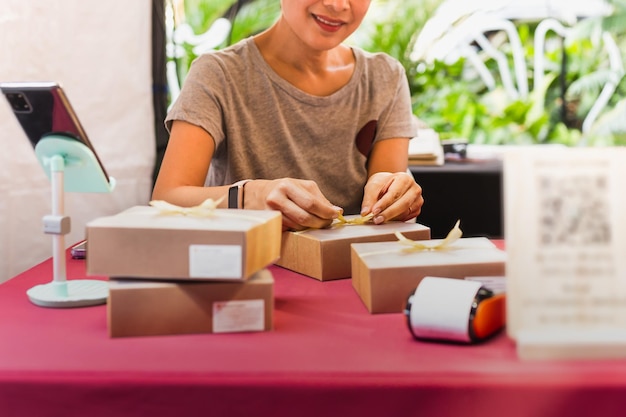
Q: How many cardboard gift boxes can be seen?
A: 4